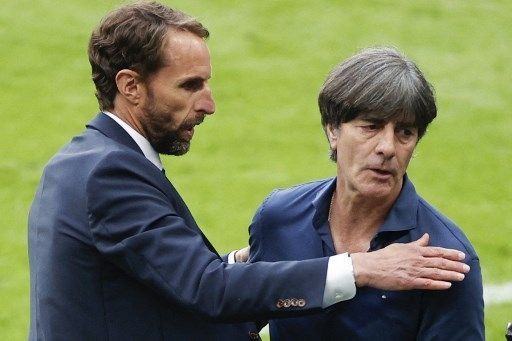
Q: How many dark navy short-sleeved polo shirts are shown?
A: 1